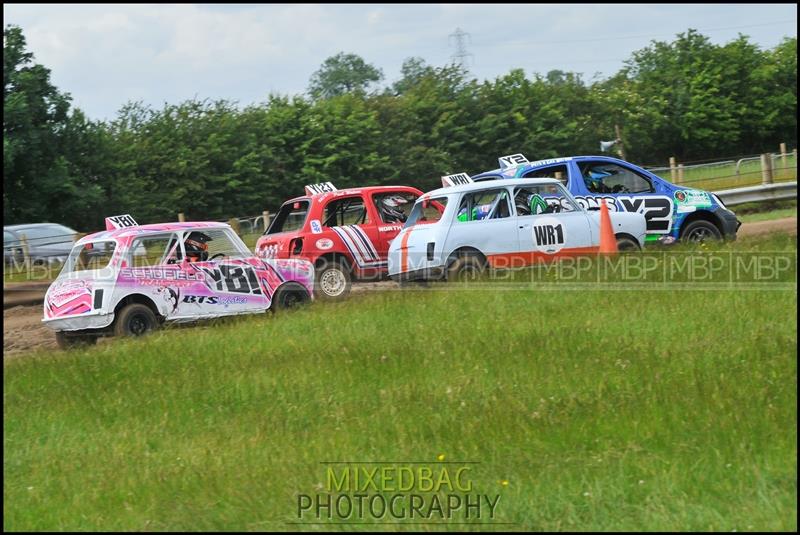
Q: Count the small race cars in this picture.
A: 4